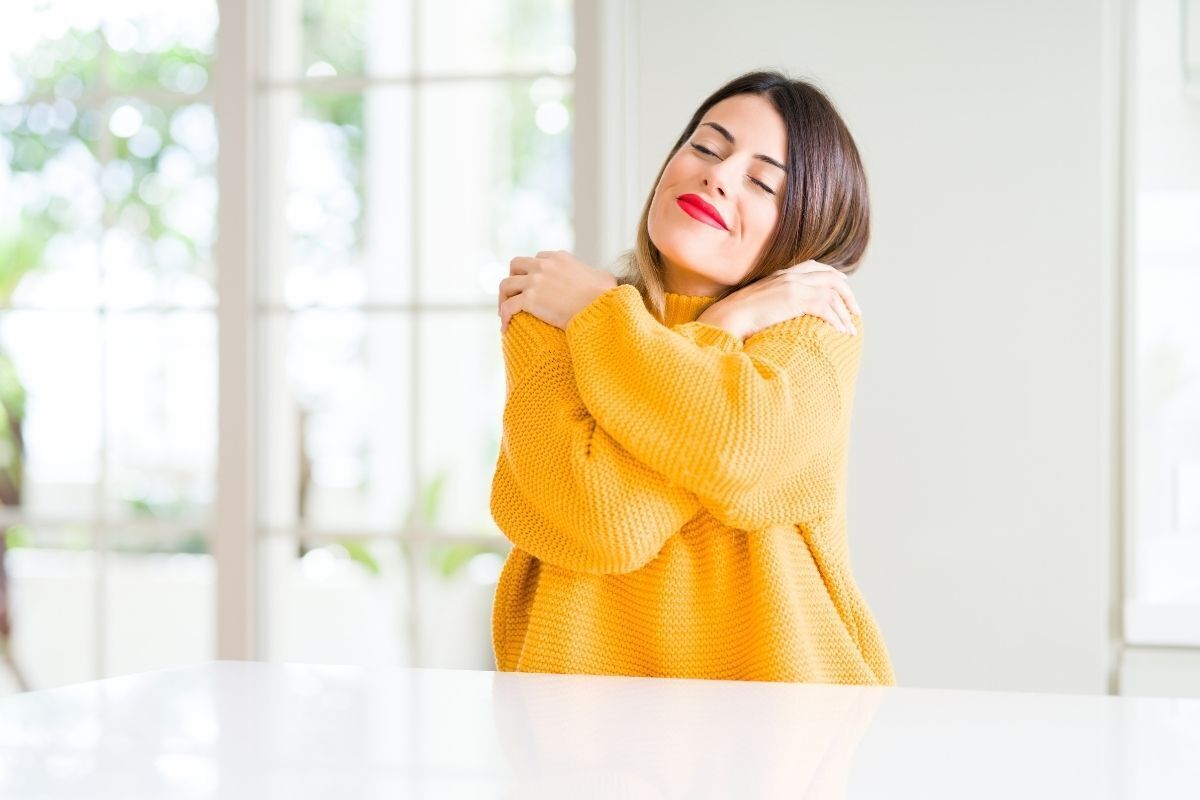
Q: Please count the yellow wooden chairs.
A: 0